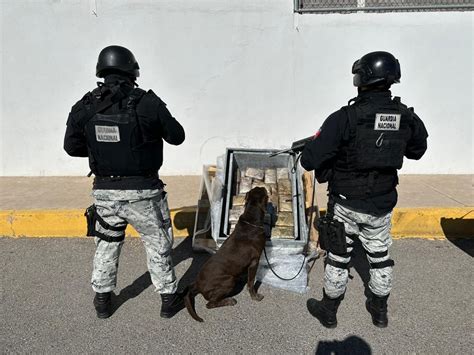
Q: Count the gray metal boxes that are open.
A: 1